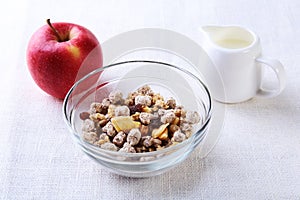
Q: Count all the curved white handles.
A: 1